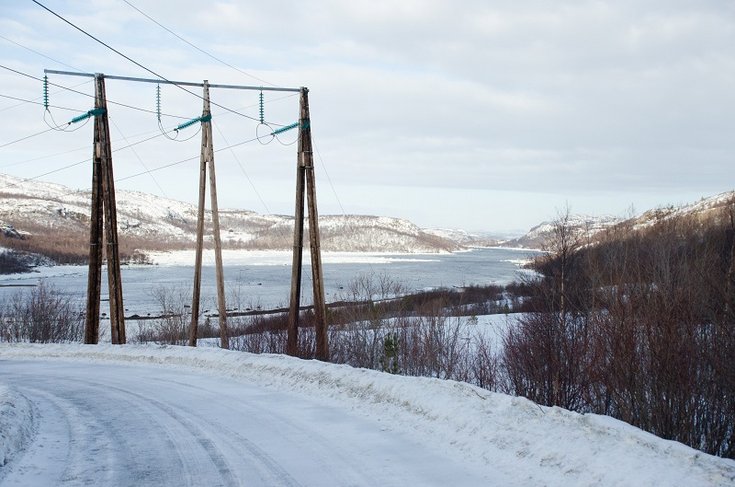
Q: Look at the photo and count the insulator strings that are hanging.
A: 3